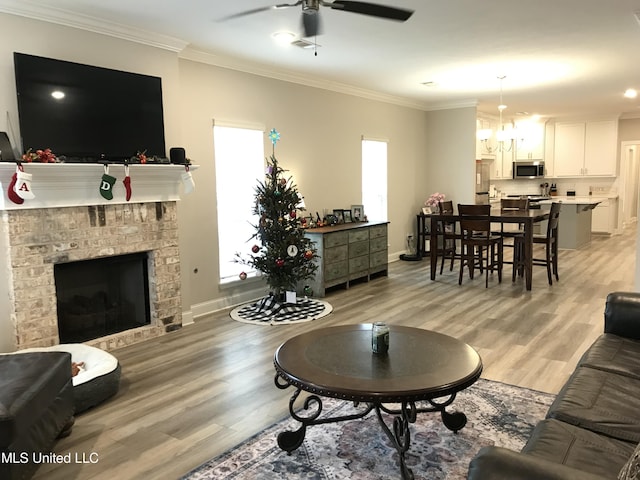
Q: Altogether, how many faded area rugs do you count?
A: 1